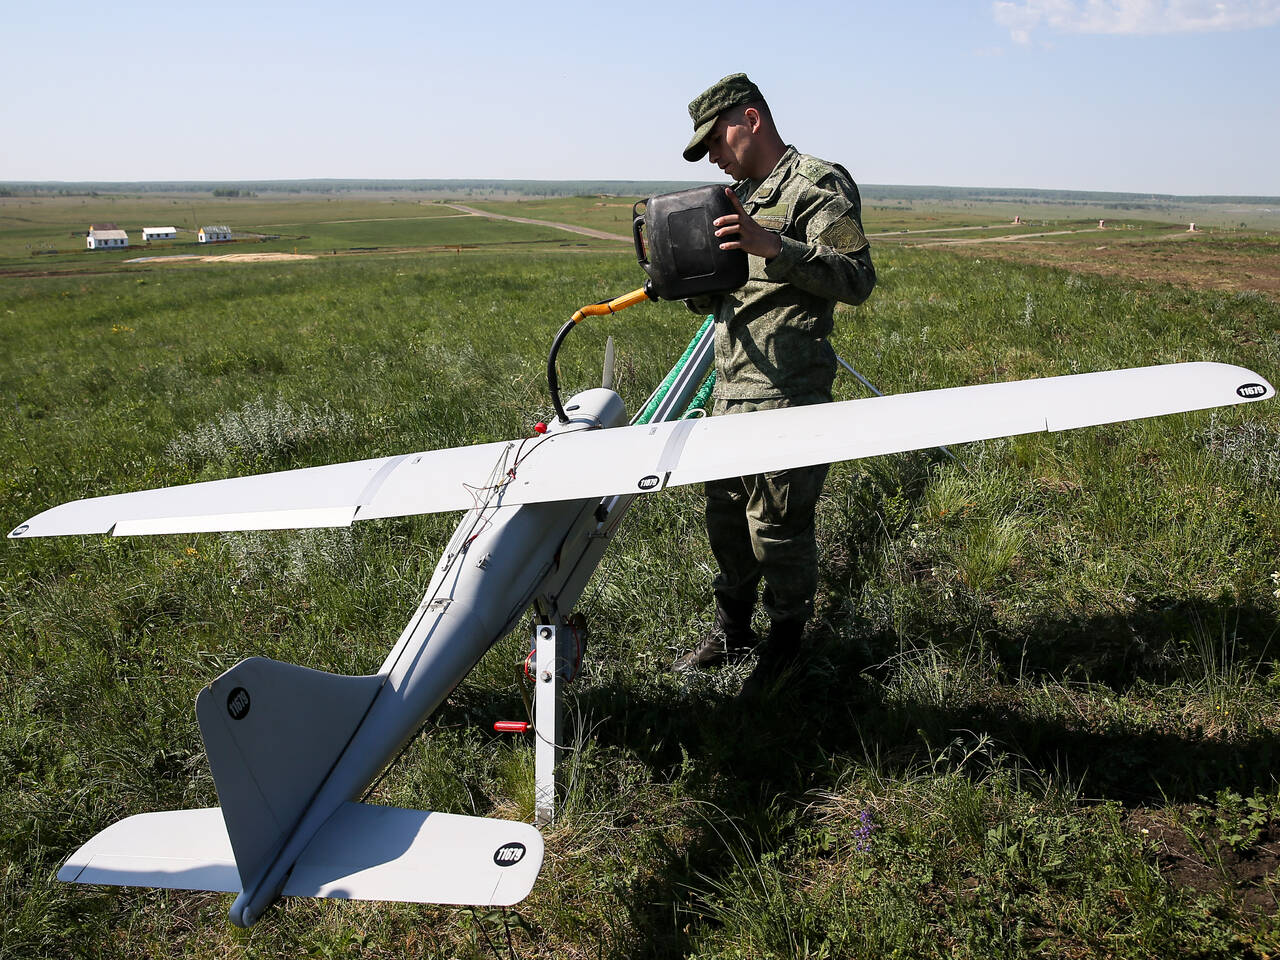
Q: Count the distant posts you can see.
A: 3